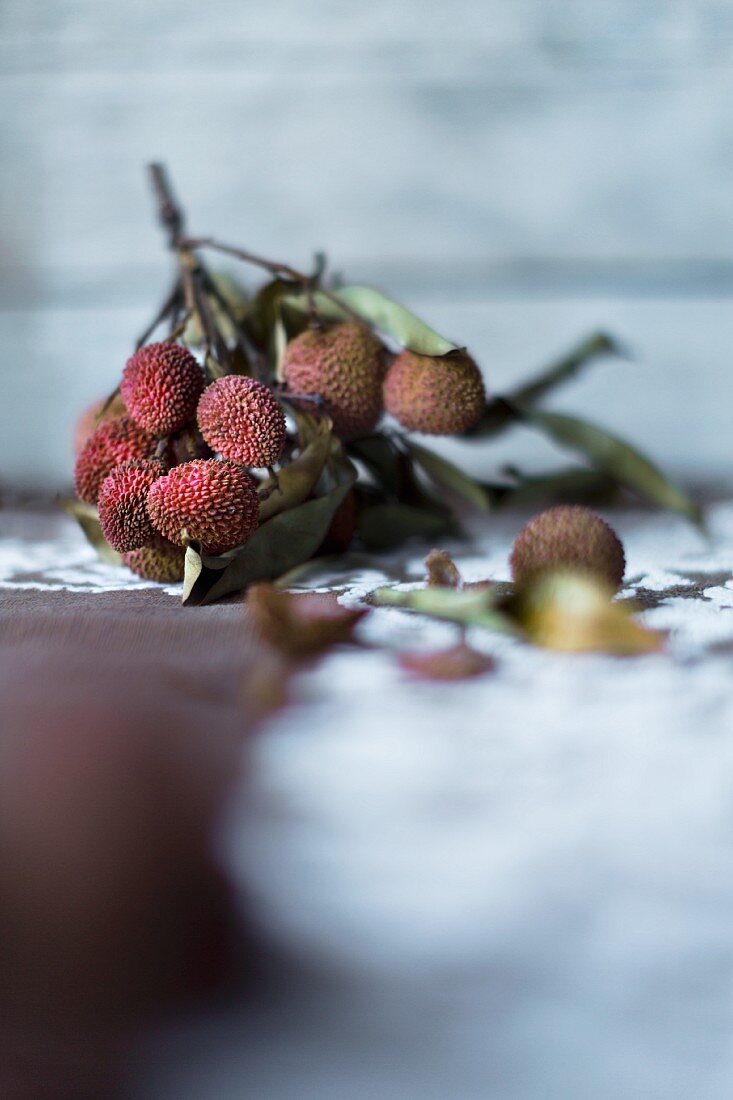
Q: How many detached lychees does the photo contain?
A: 1